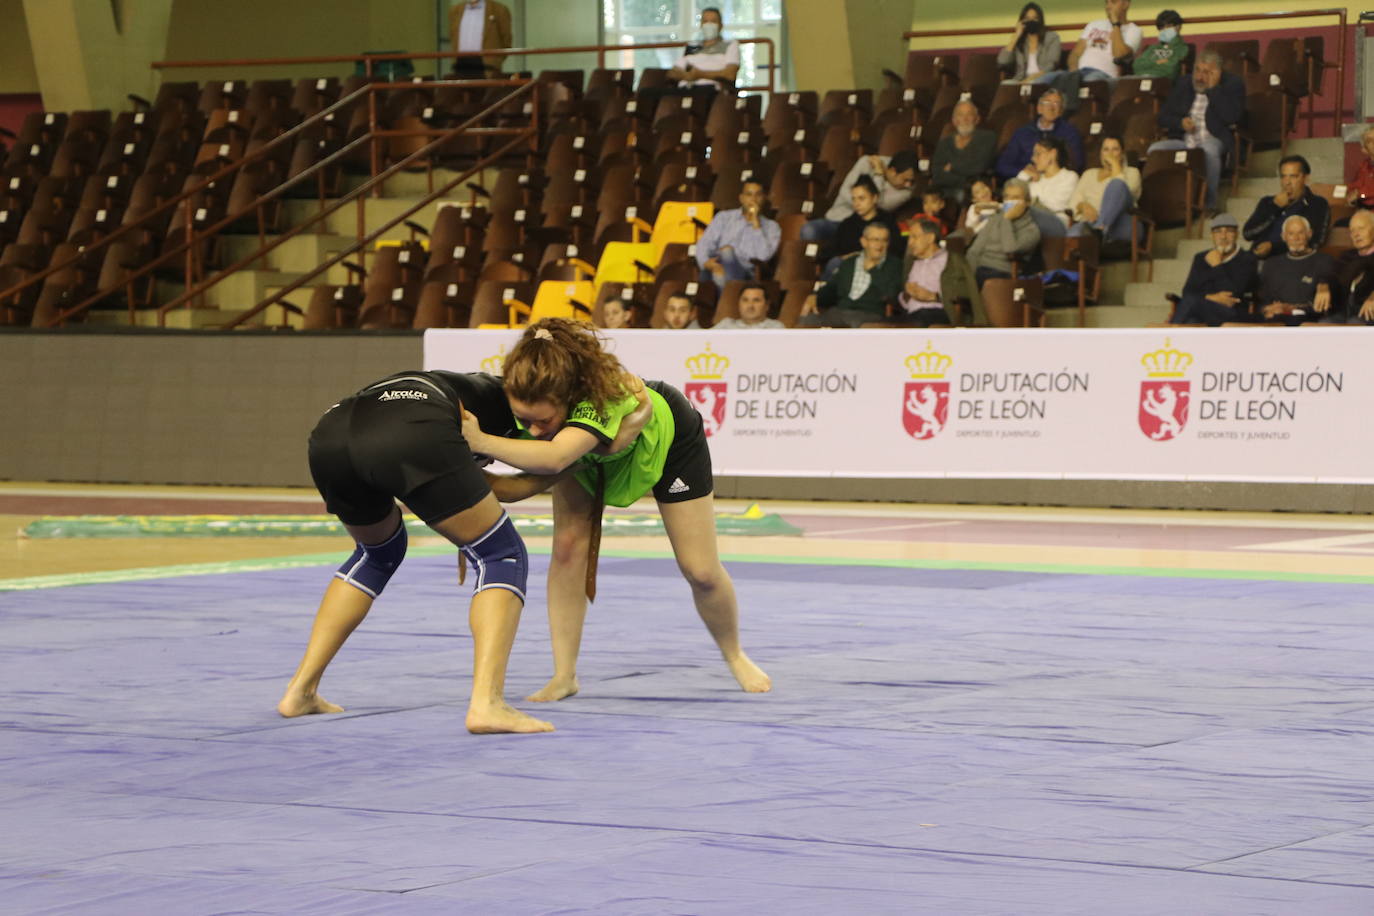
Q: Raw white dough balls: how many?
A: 0